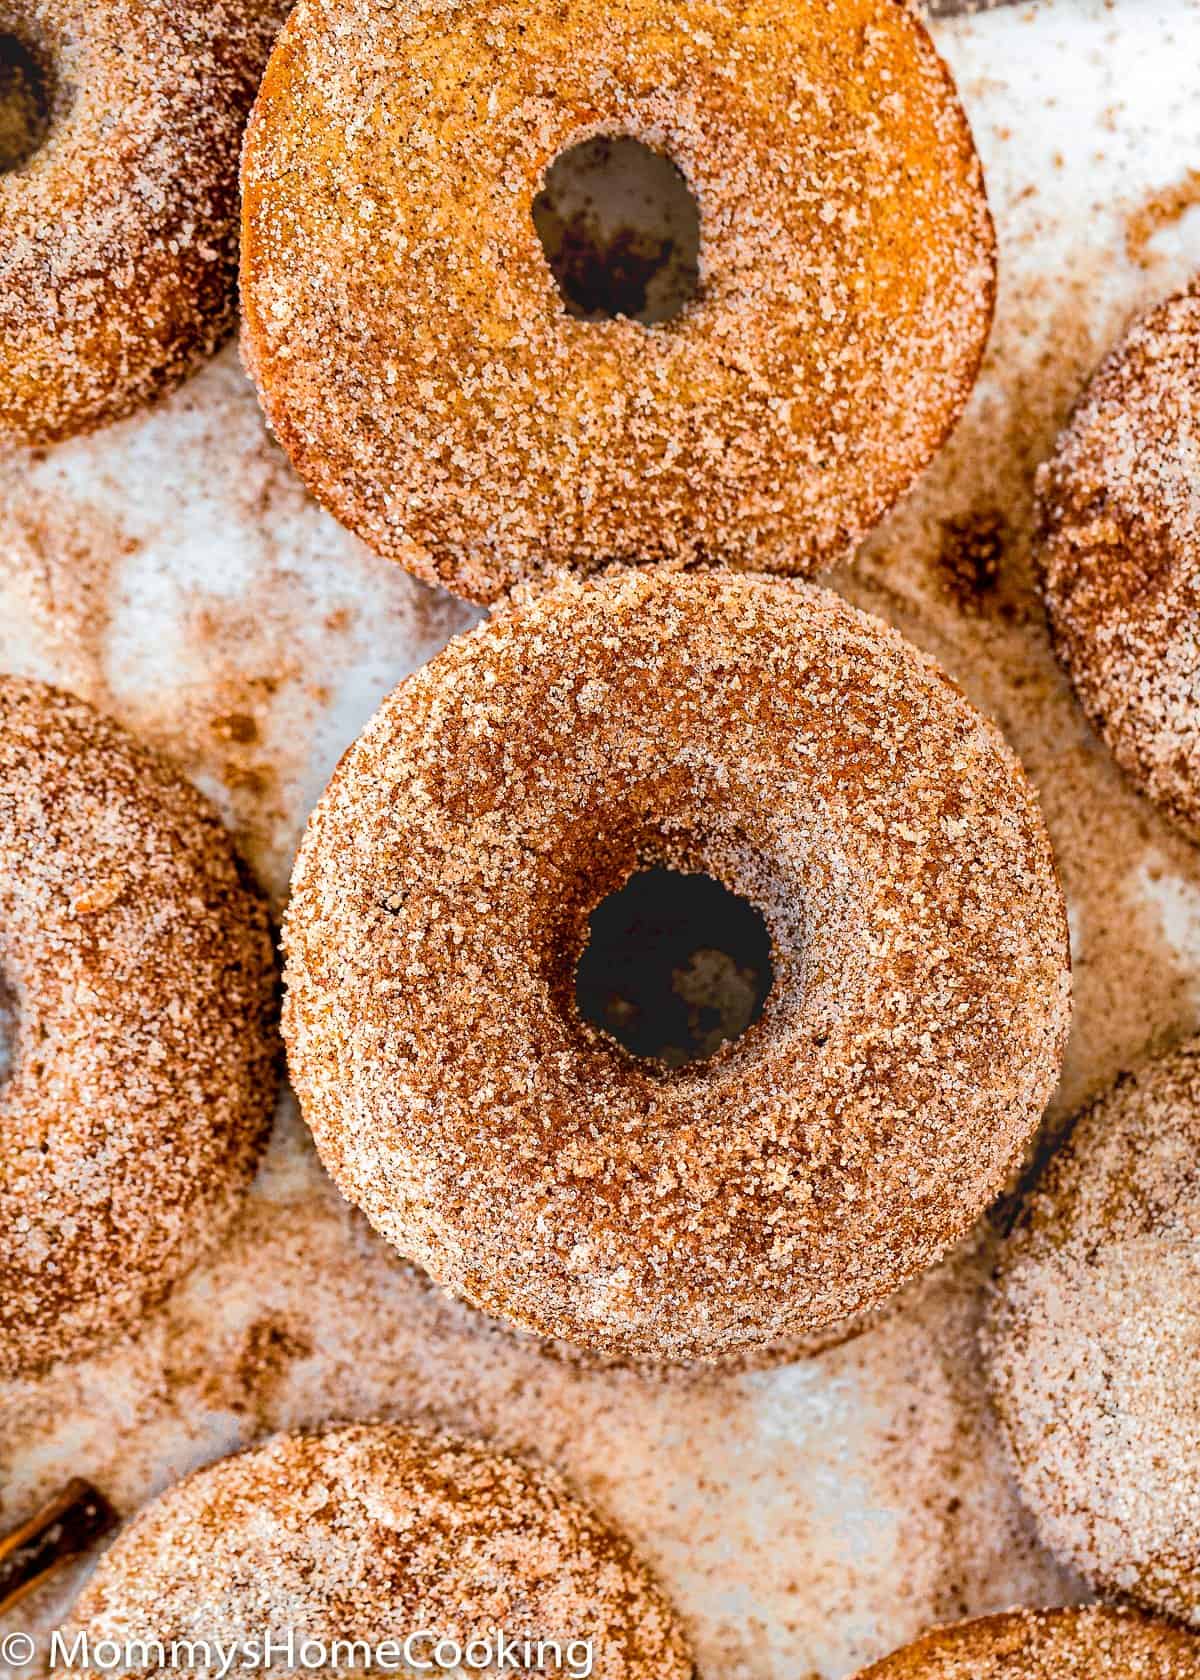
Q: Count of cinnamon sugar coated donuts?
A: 8